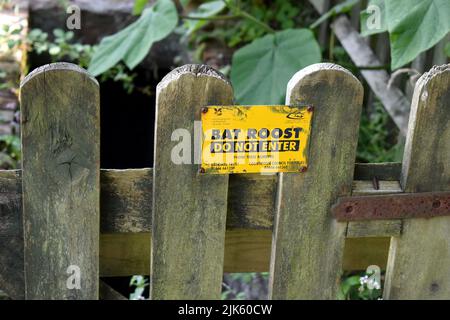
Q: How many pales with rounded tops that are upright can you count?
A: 4